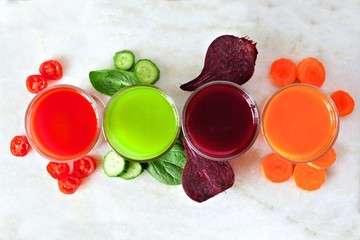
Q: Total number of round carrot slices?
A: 6